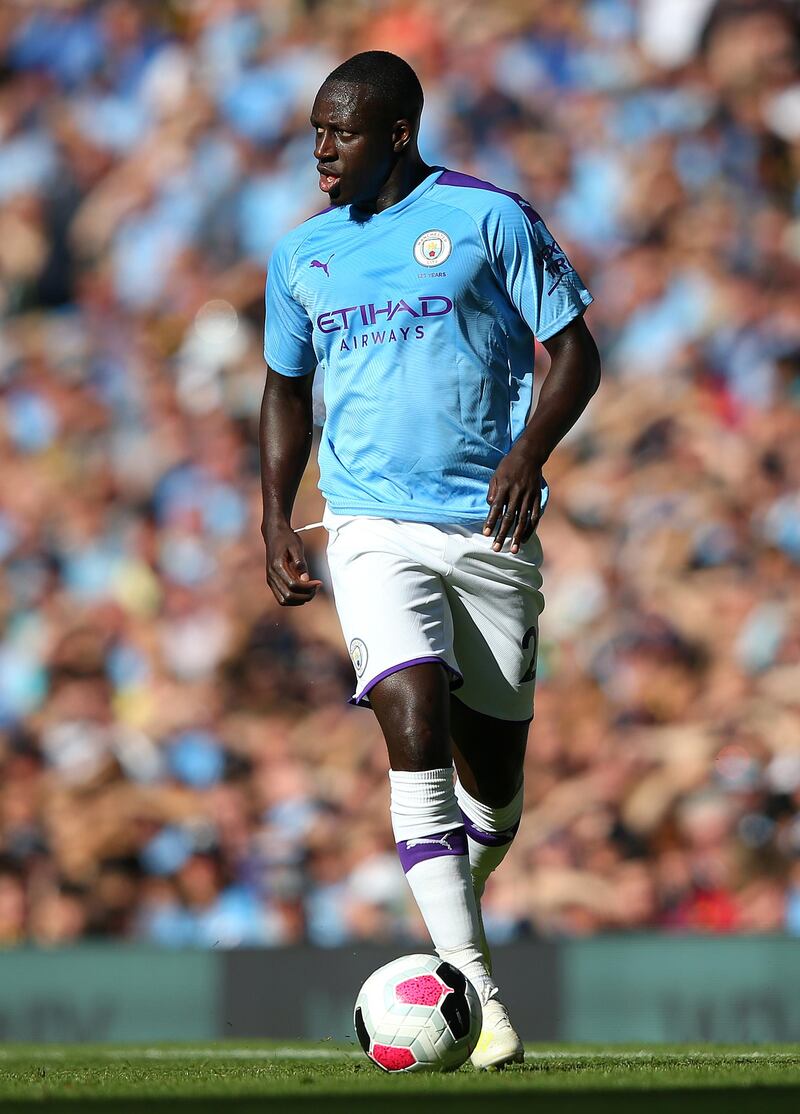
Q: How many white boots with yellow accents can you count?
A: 1